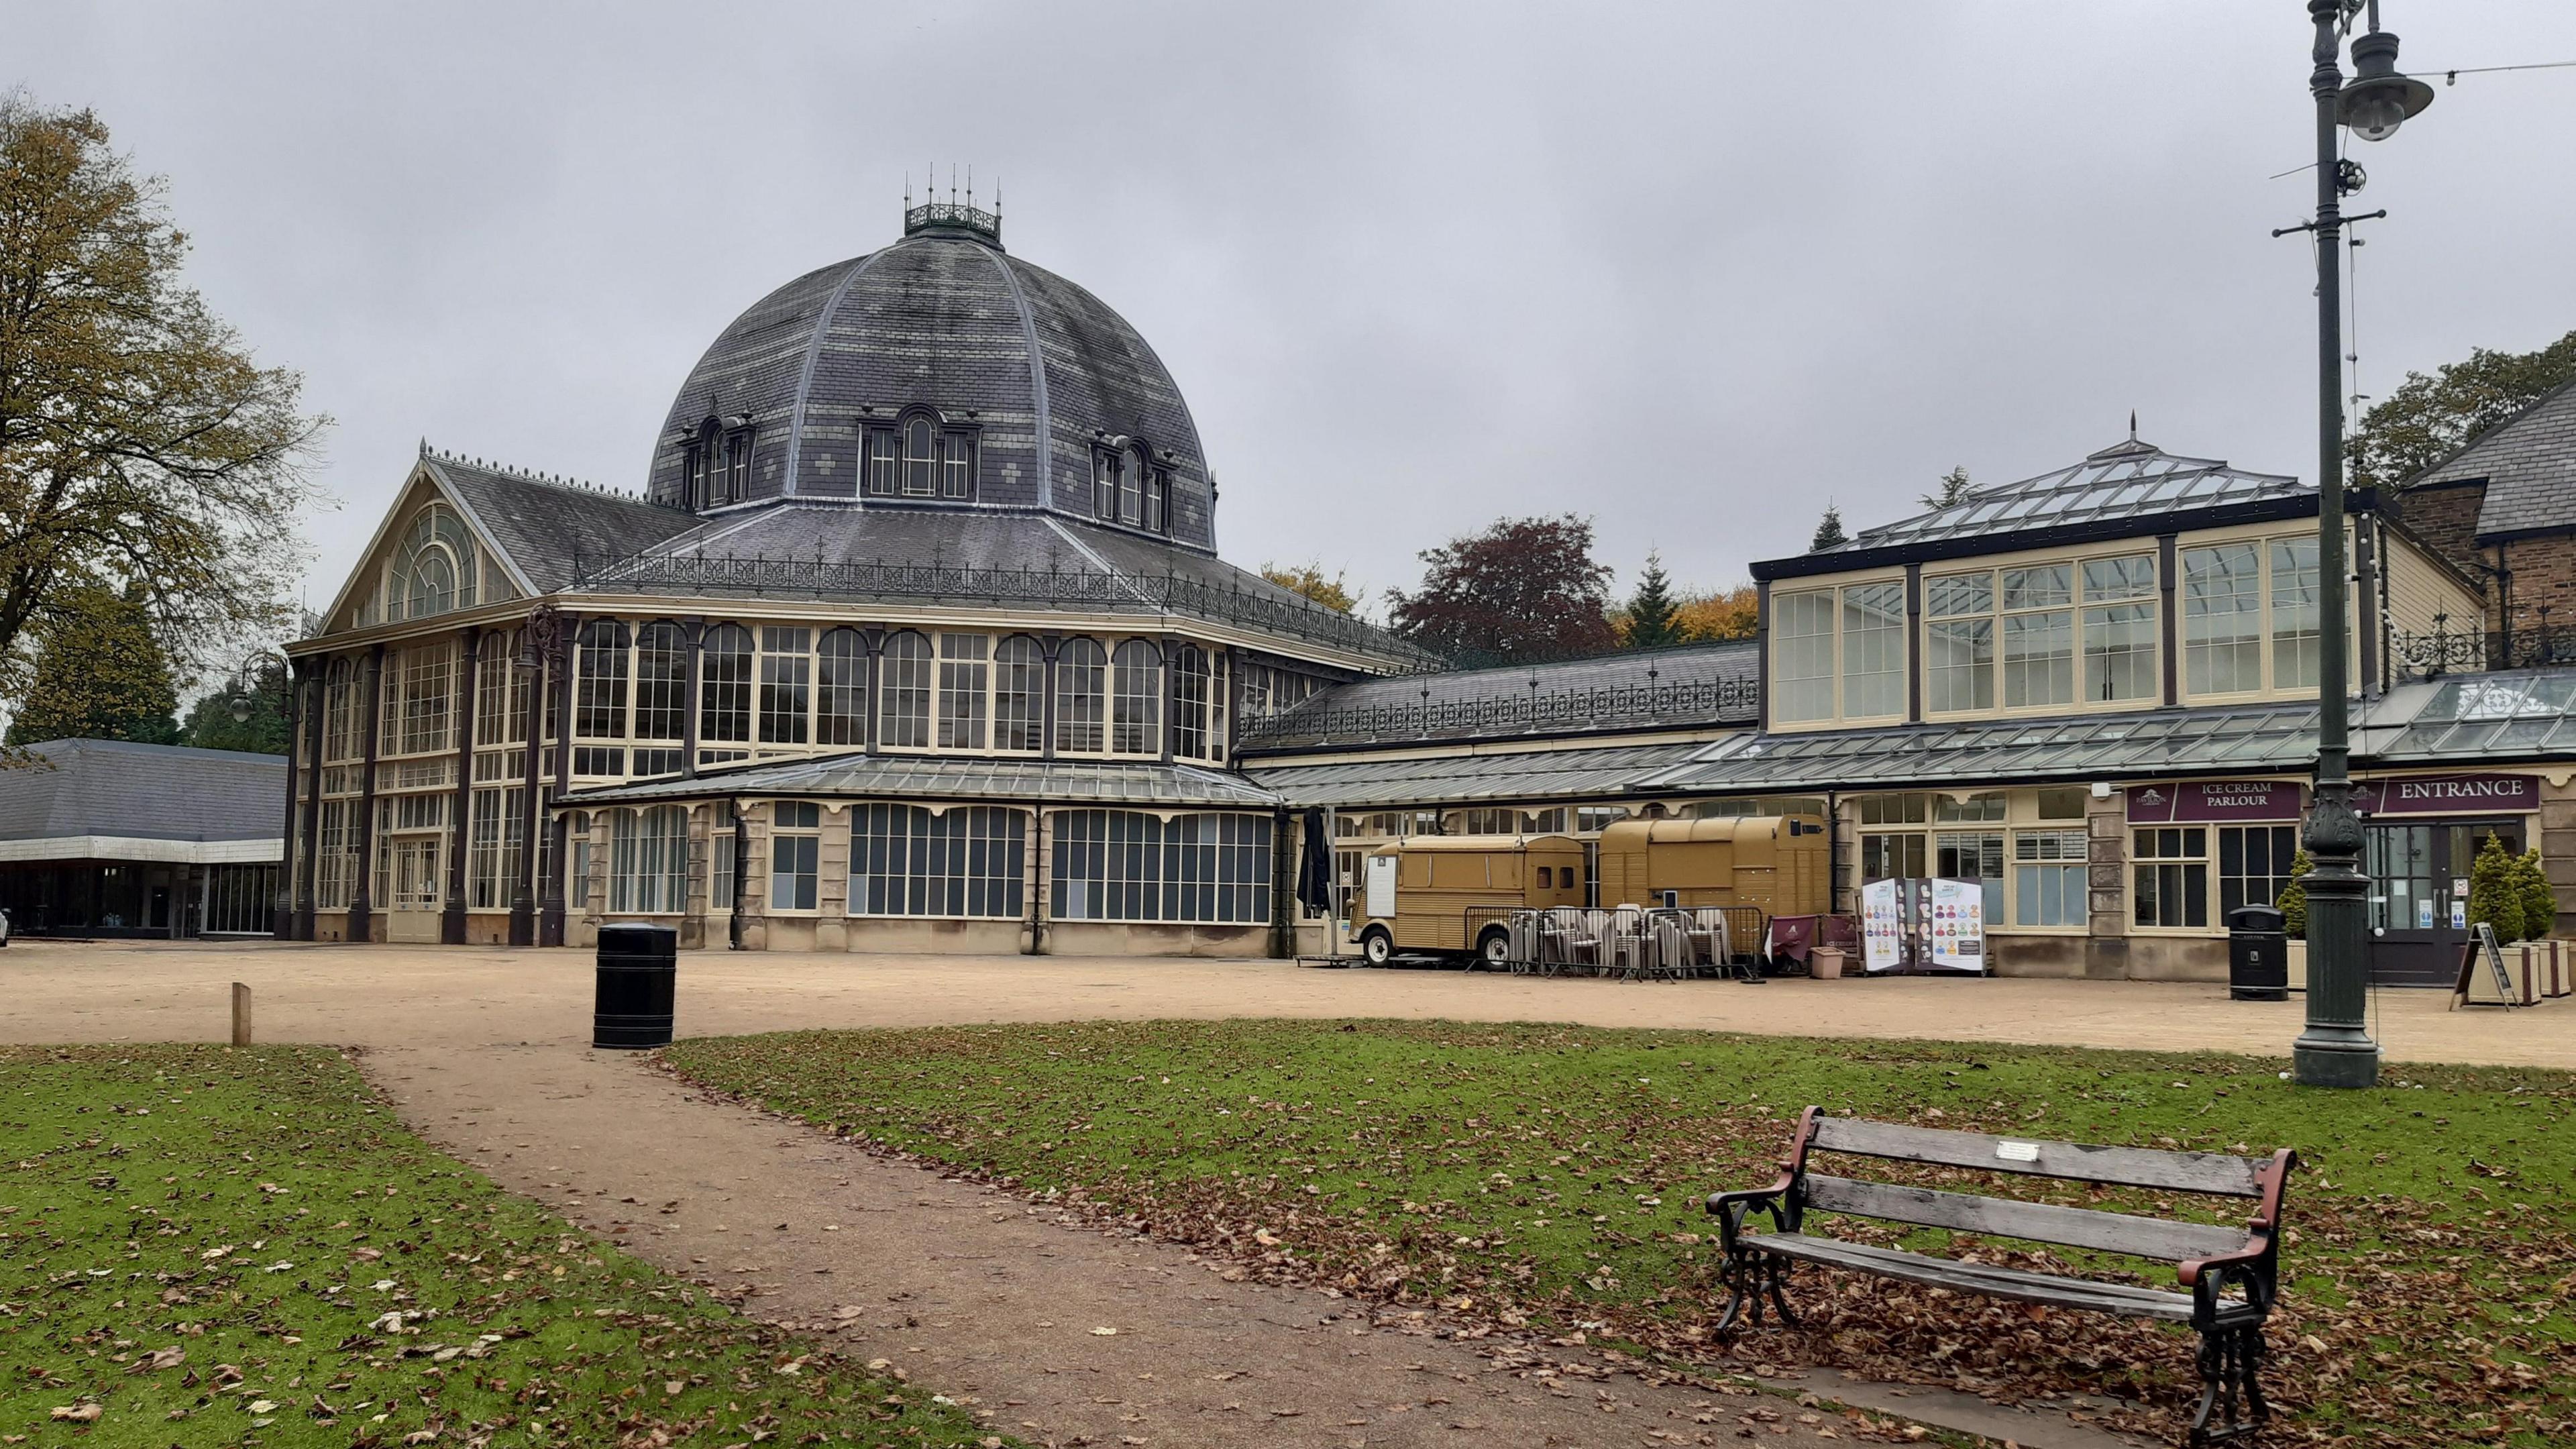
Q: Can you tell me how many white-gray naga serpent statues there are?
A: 0